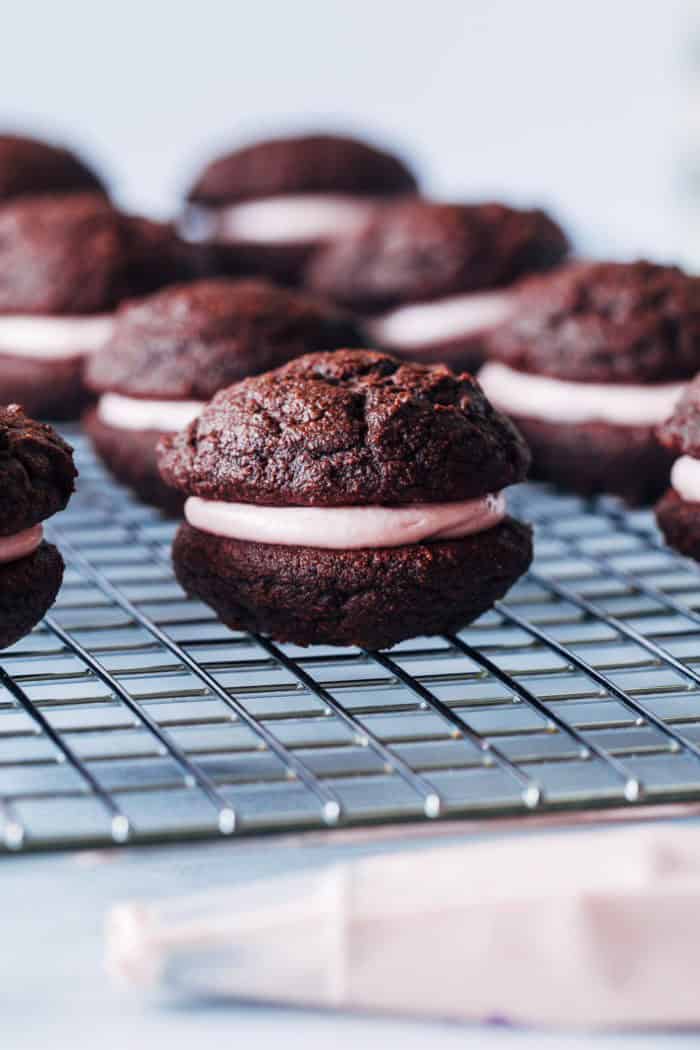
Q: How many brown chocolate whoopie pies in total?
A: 9